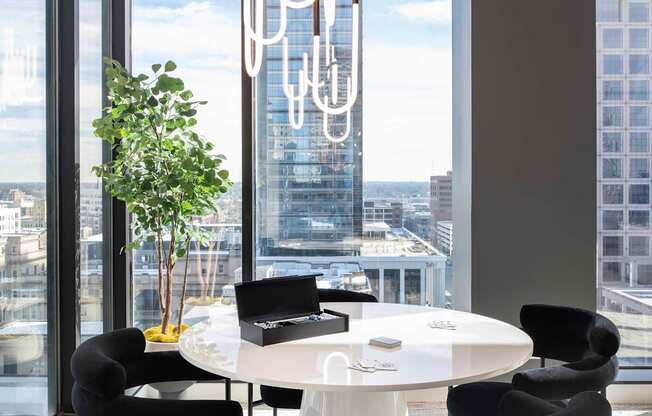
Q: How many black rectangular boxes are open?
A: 1